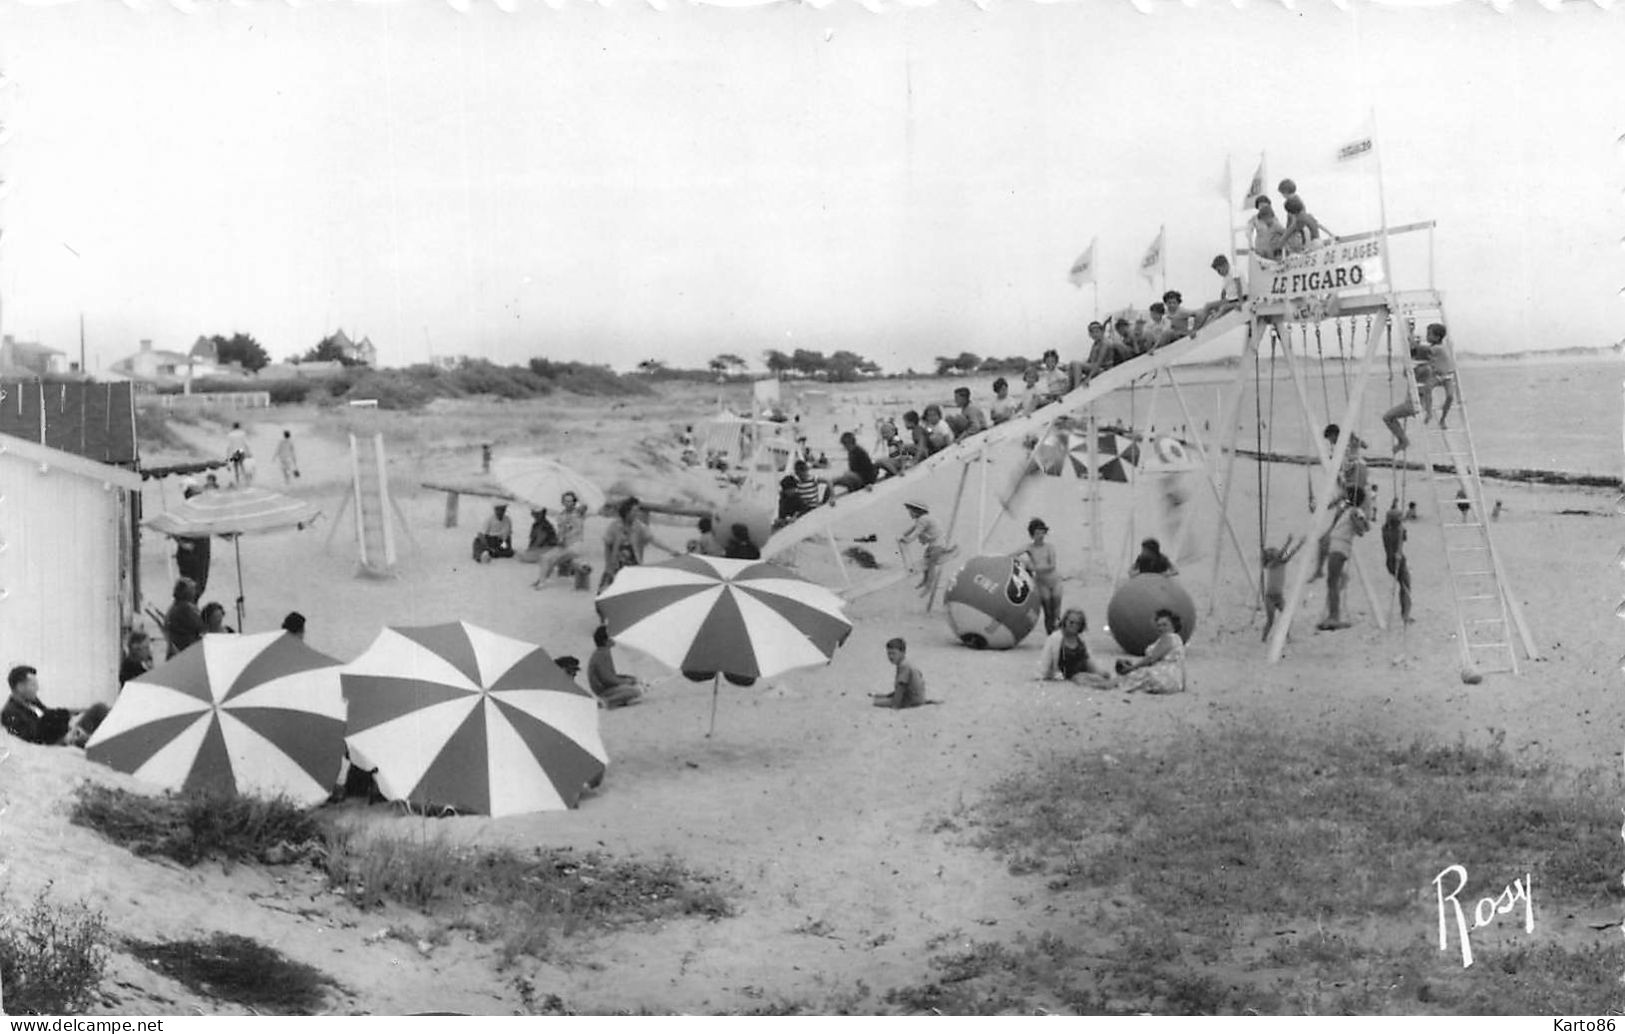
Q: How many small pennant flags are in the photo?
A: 5